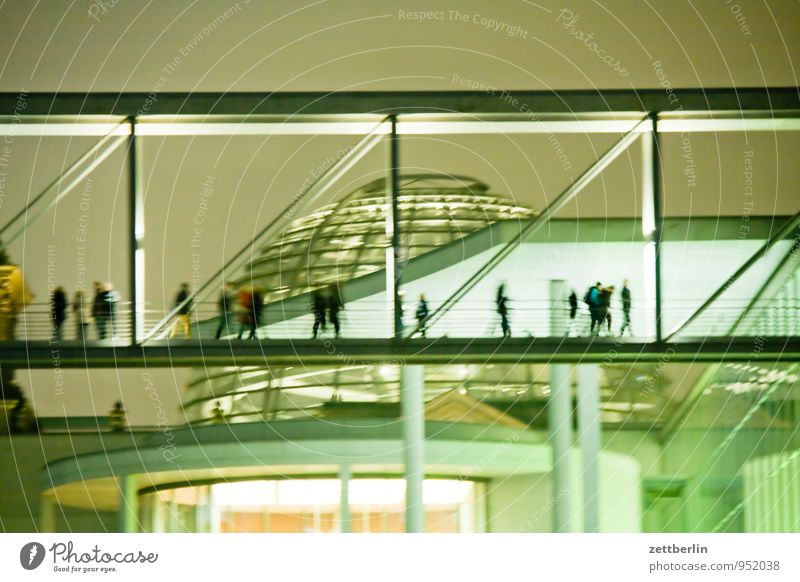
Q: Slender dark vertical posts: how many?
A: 3